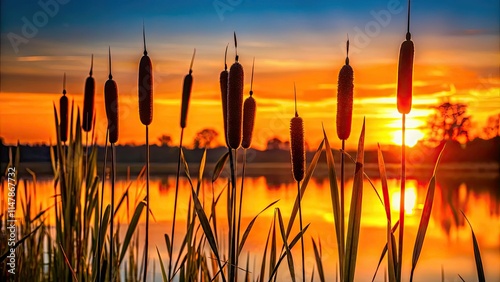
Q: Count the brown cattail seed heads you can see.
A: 11